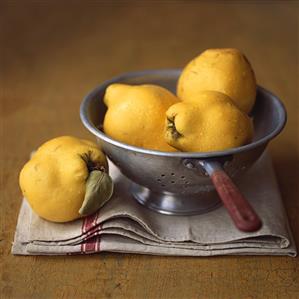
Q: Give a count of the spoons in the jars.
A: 0